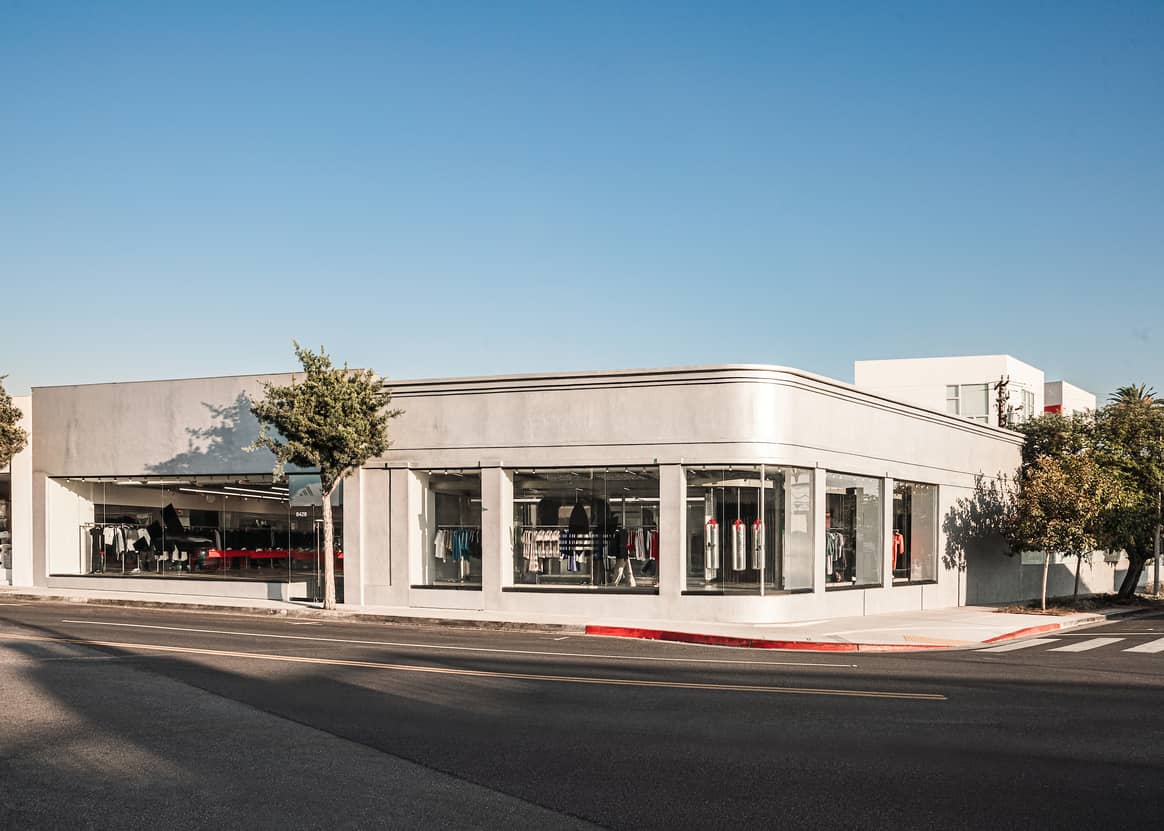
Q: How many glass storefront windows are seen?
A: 6